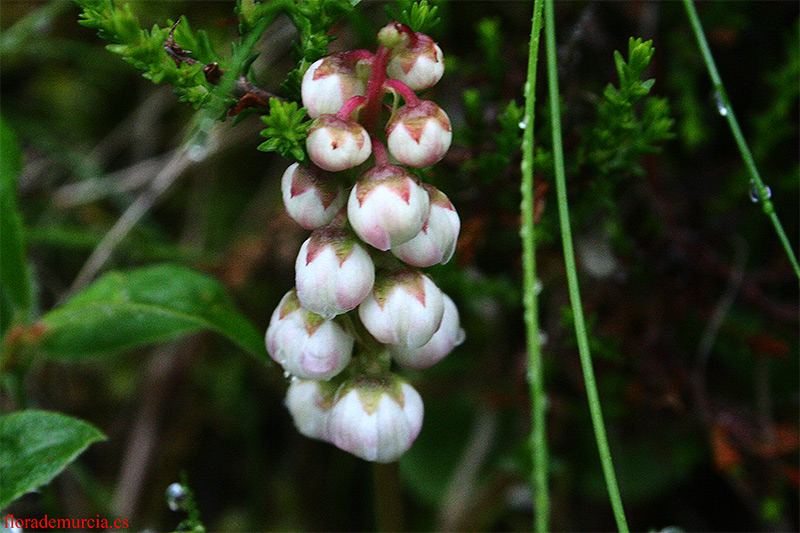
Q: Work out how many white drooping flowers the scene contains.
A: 13